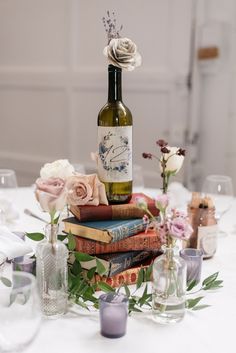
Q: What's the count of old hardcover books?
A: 5